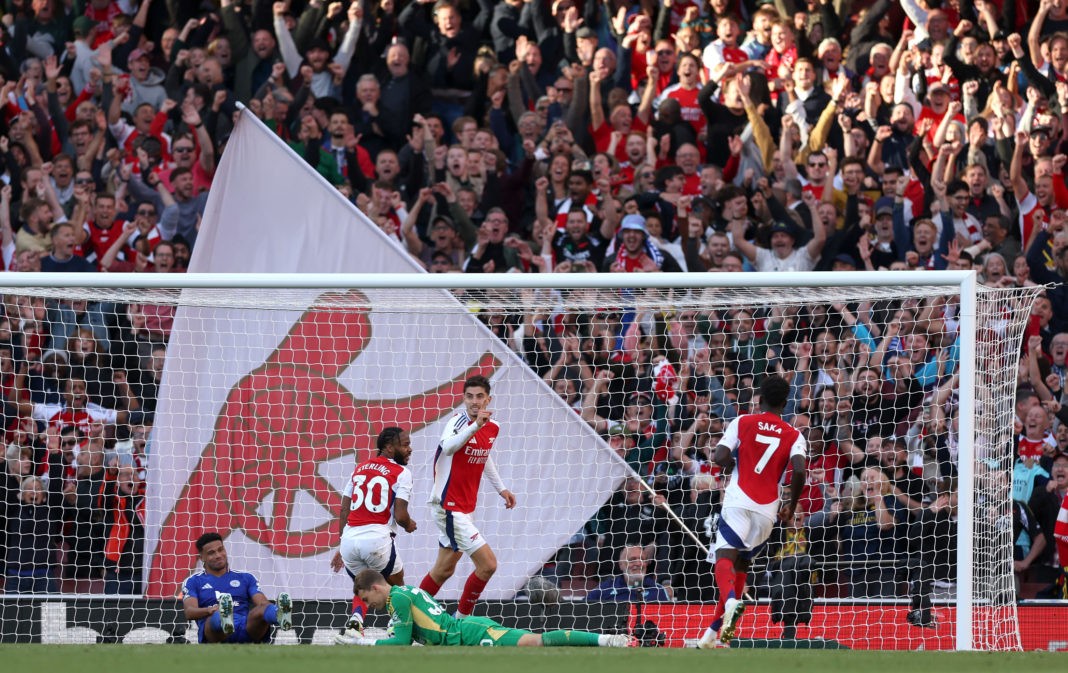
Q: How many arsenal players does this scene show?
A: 3